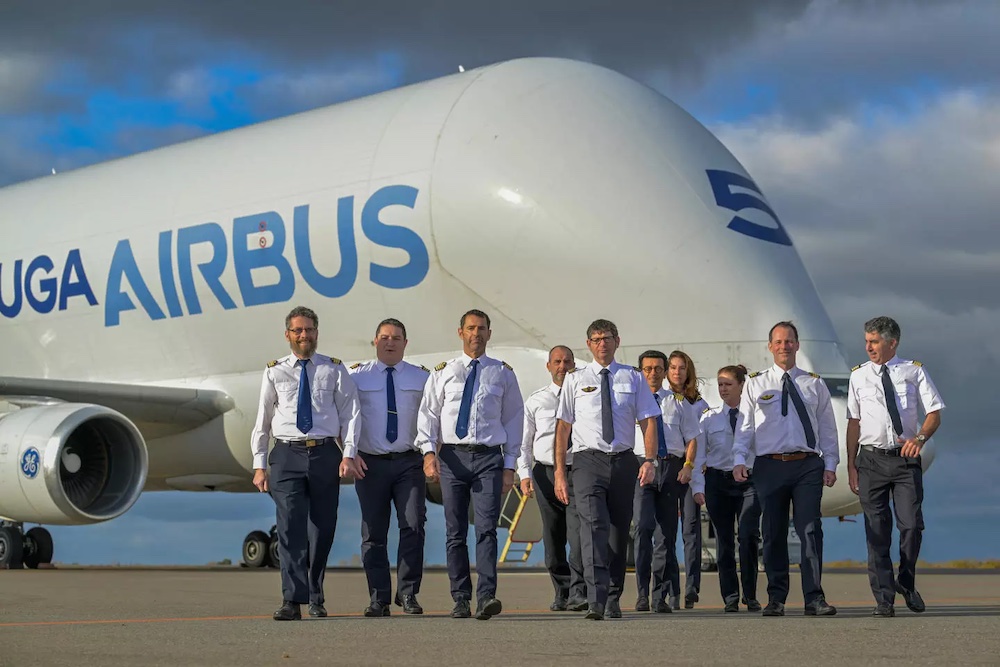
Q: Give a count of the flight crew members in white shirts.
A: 10